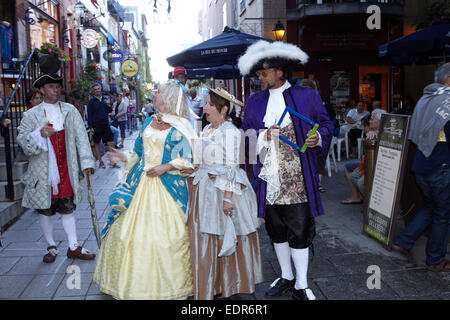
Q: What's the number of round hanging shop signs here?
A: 2